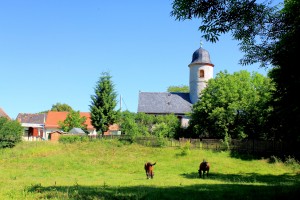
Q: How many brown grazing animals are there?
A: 2